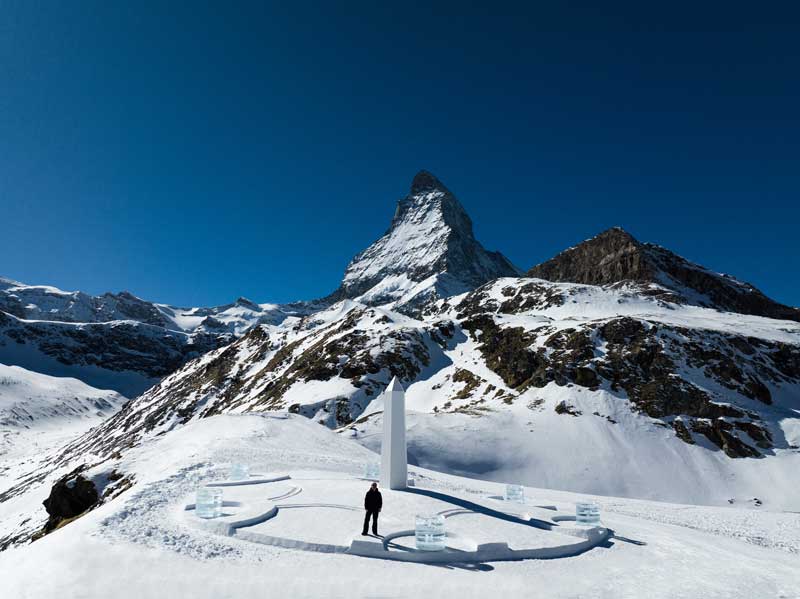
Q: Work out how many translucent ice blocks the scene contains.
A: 6